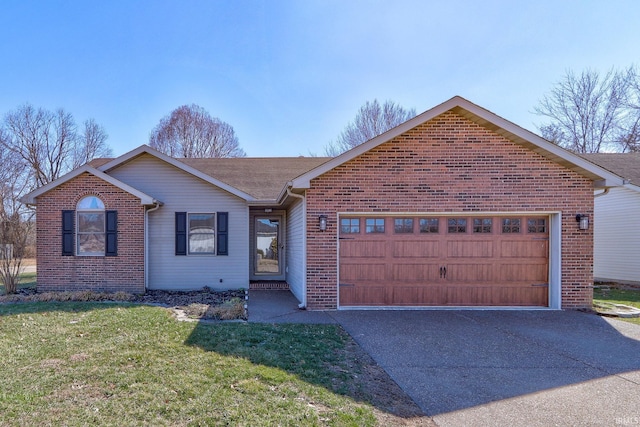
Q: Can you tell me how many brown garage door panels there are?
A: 12